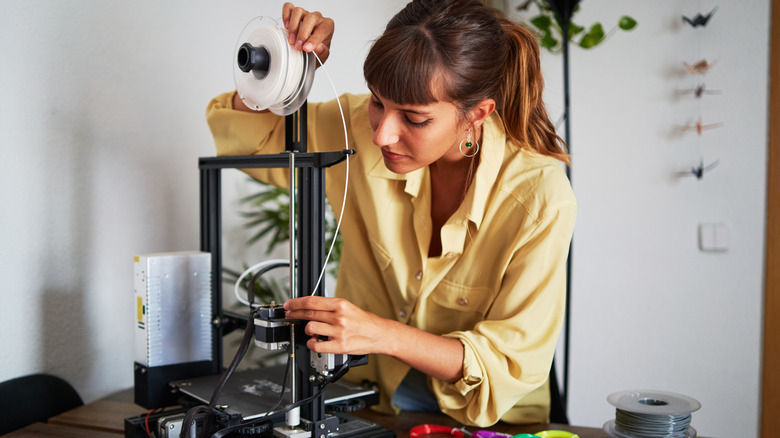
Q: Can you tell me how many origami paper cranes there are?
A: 5